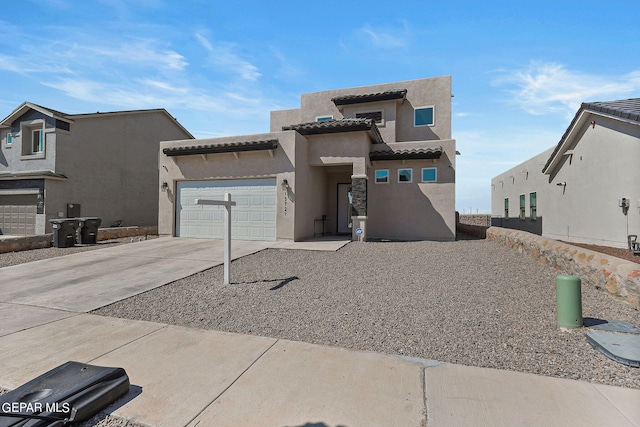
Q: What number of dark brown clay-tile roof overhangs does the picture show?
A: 4